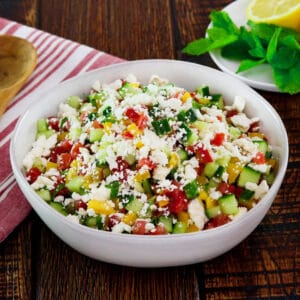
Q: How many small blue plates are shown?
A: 0